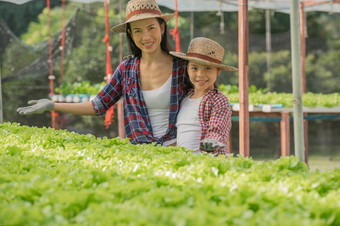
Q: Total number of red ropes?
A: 4